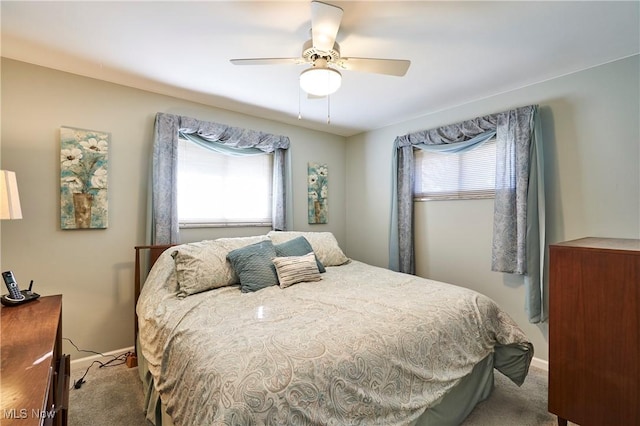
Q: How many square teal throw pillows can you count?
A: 2